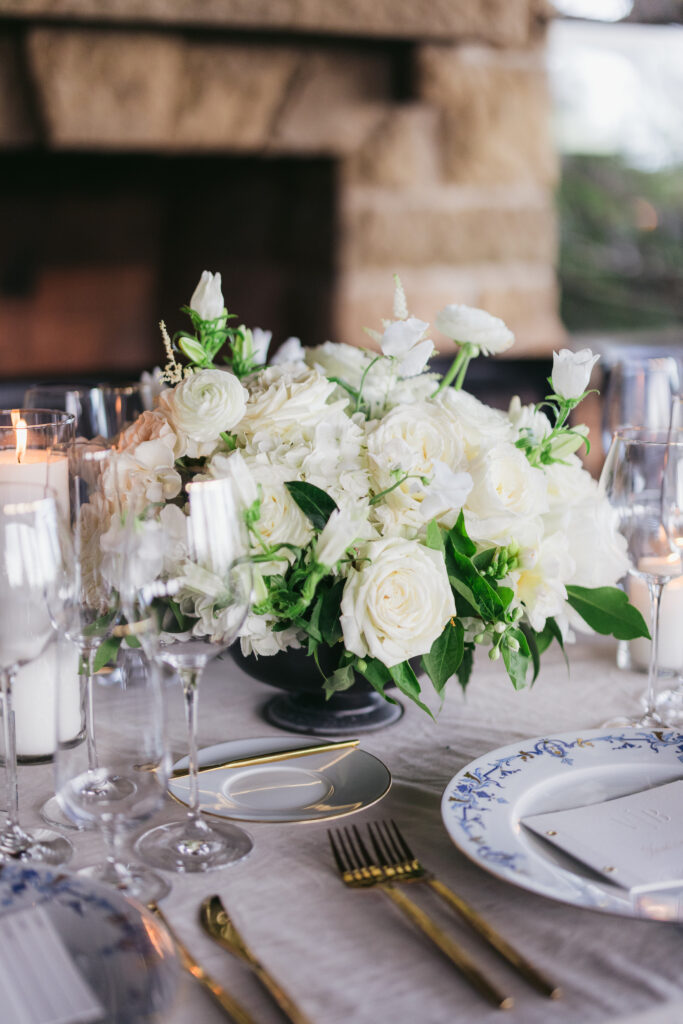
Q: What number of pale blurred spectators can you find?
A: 0